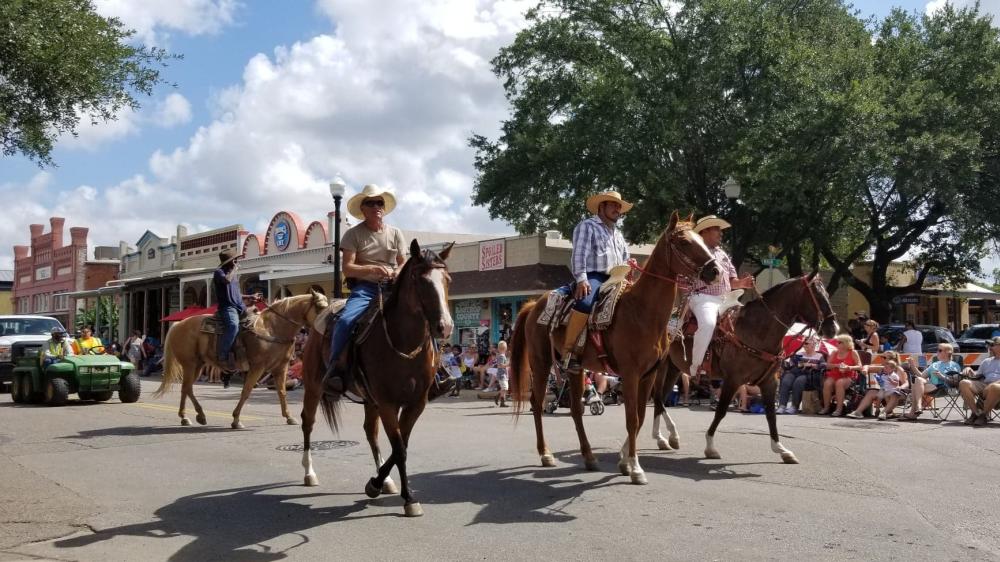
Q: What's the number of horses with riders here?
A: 4